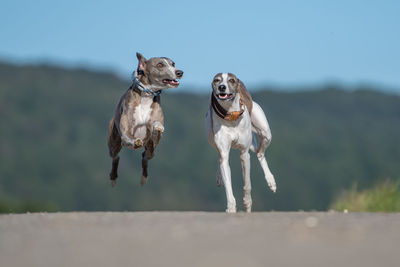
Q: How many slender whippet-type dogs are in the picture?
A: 2